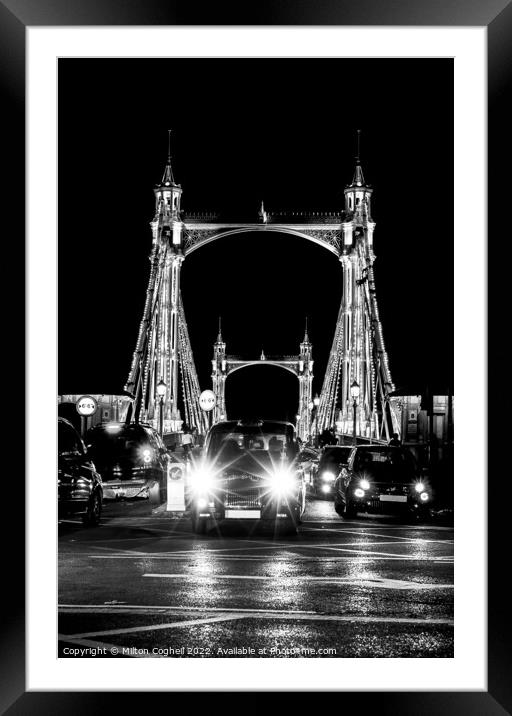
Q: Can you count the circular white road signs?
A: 2